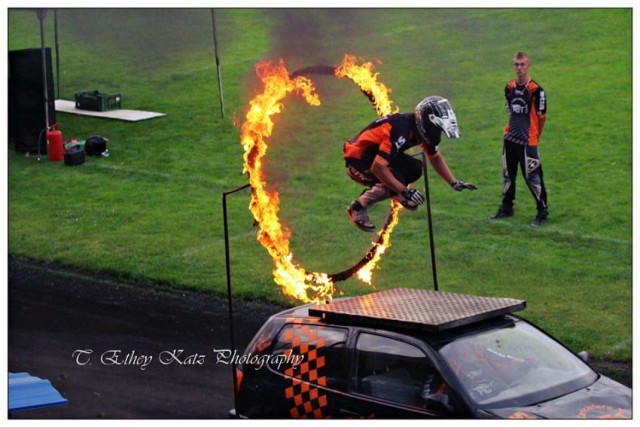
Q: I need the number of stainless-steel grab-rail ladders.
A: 0